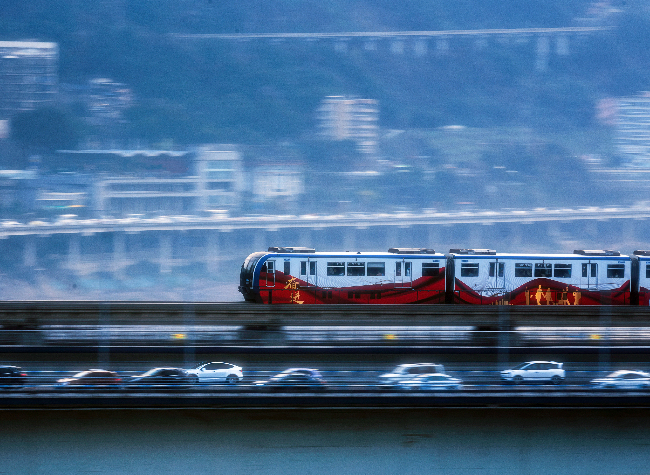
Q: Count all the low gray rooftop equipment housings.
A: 5